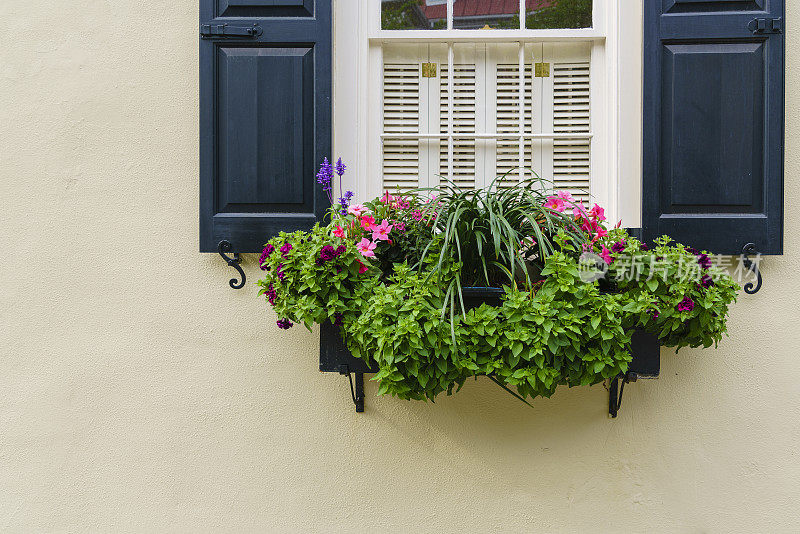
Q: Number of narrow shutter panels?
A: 4